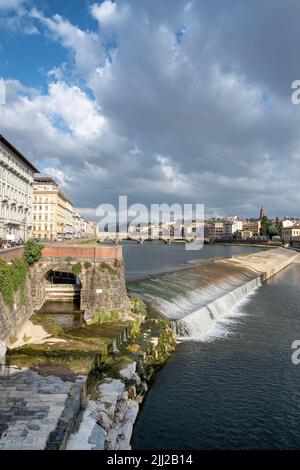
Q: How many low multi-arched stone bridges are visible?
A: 1